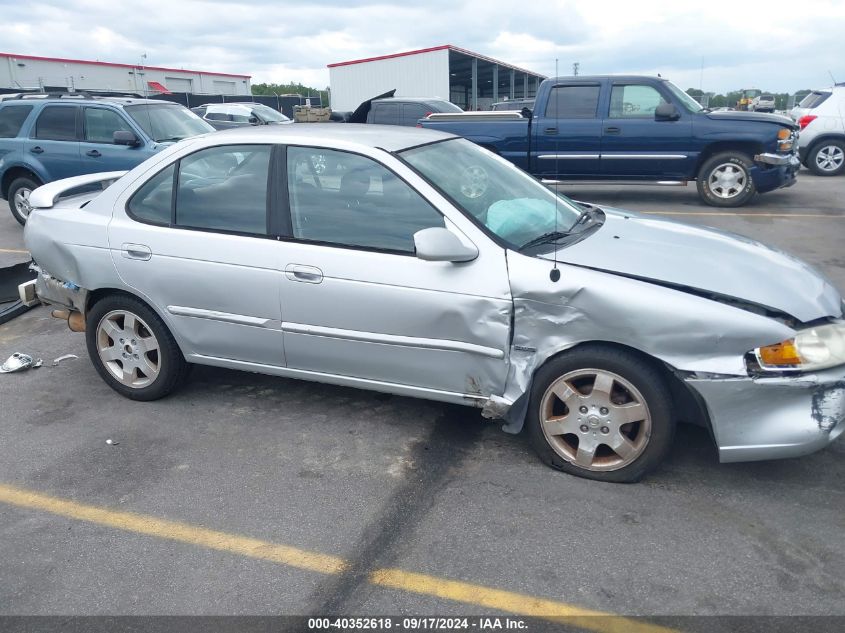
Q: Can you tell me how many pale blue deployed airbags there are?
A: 1